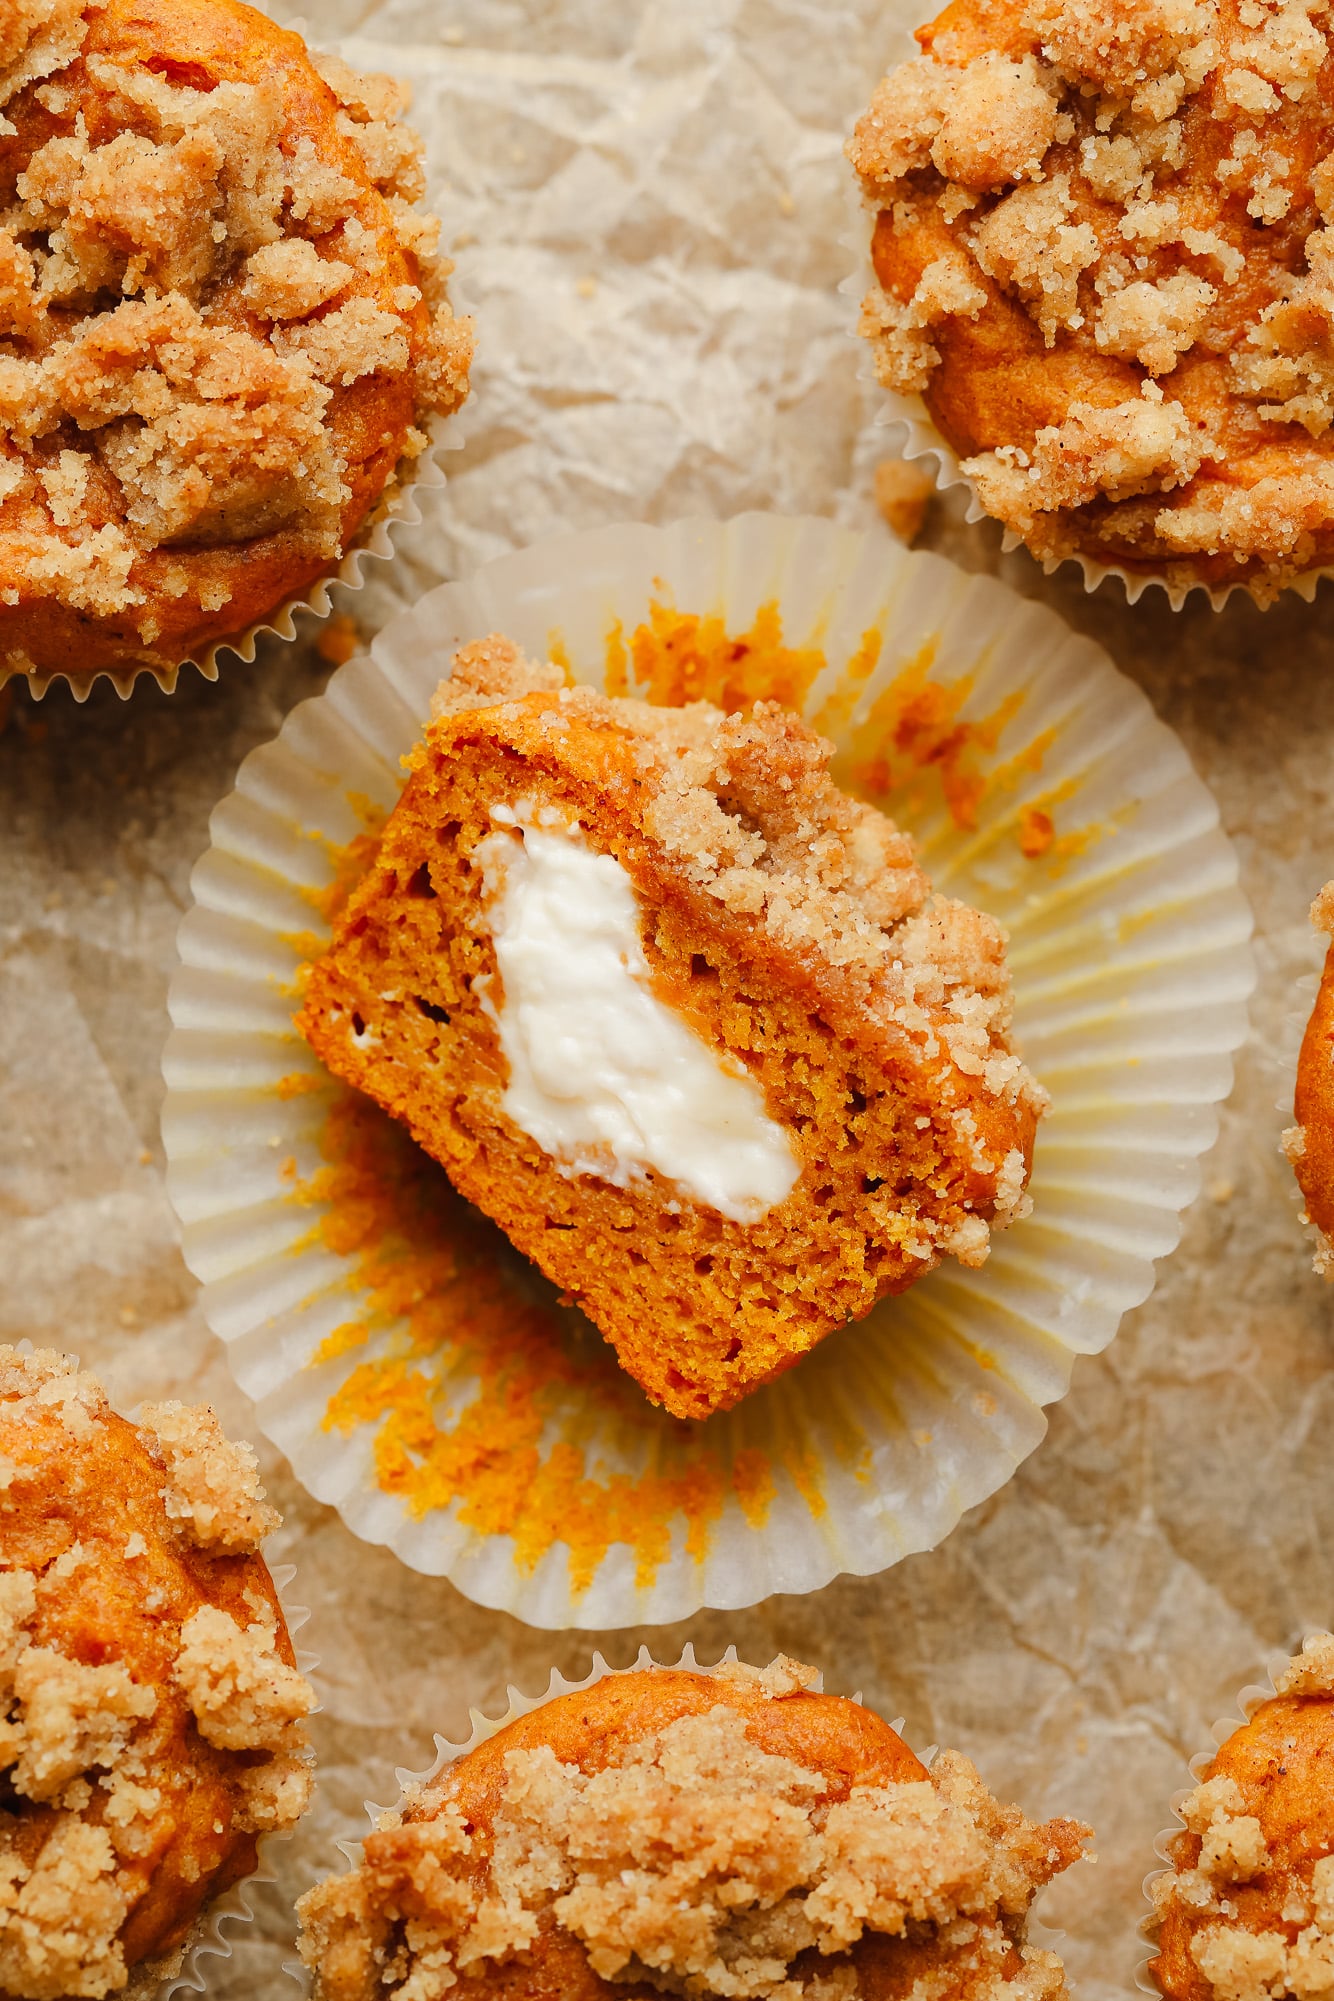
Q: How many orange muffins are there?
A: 7